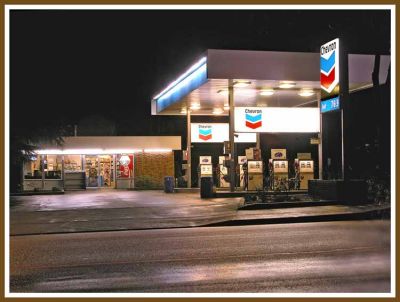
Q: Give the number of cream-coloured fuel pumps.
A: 6